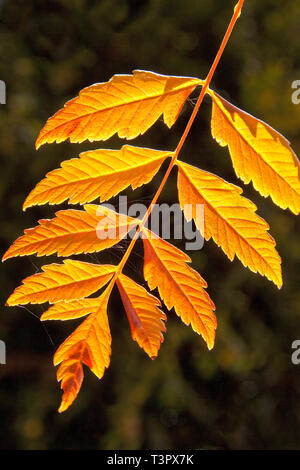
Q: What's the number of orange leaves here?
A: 10